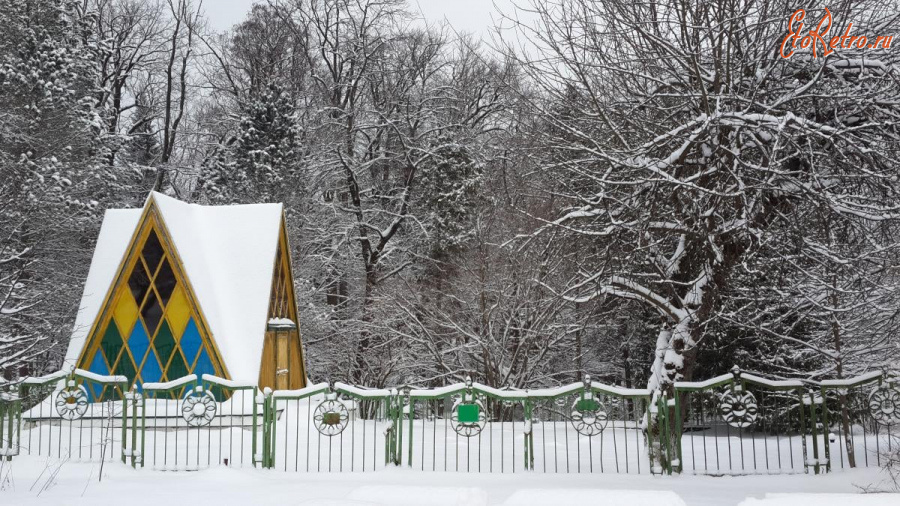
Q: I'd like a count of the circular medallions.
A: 7